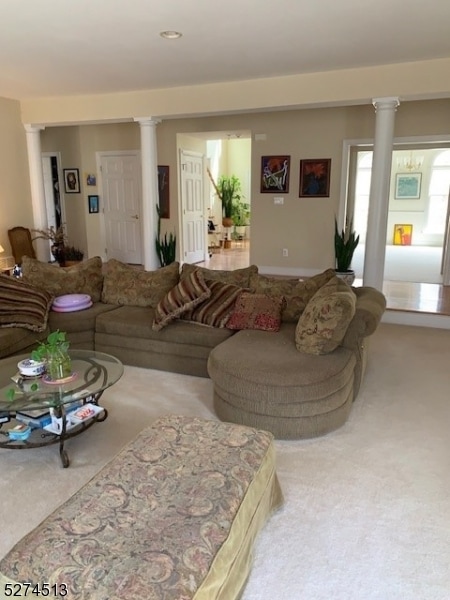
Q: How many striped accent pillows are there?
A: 3